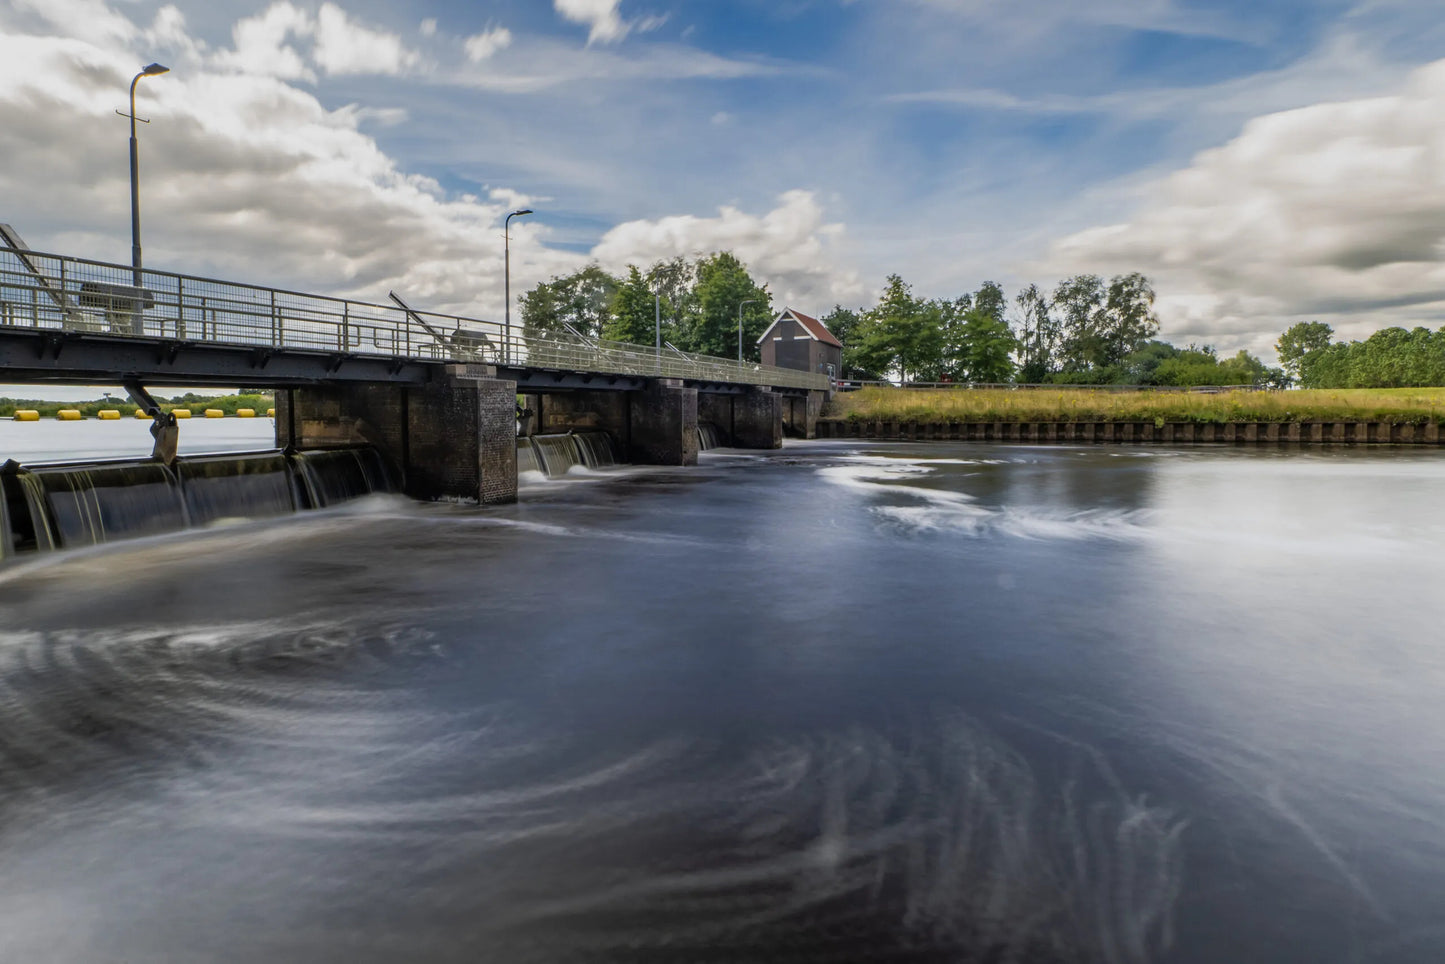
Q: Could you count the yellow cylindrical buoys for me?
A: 8